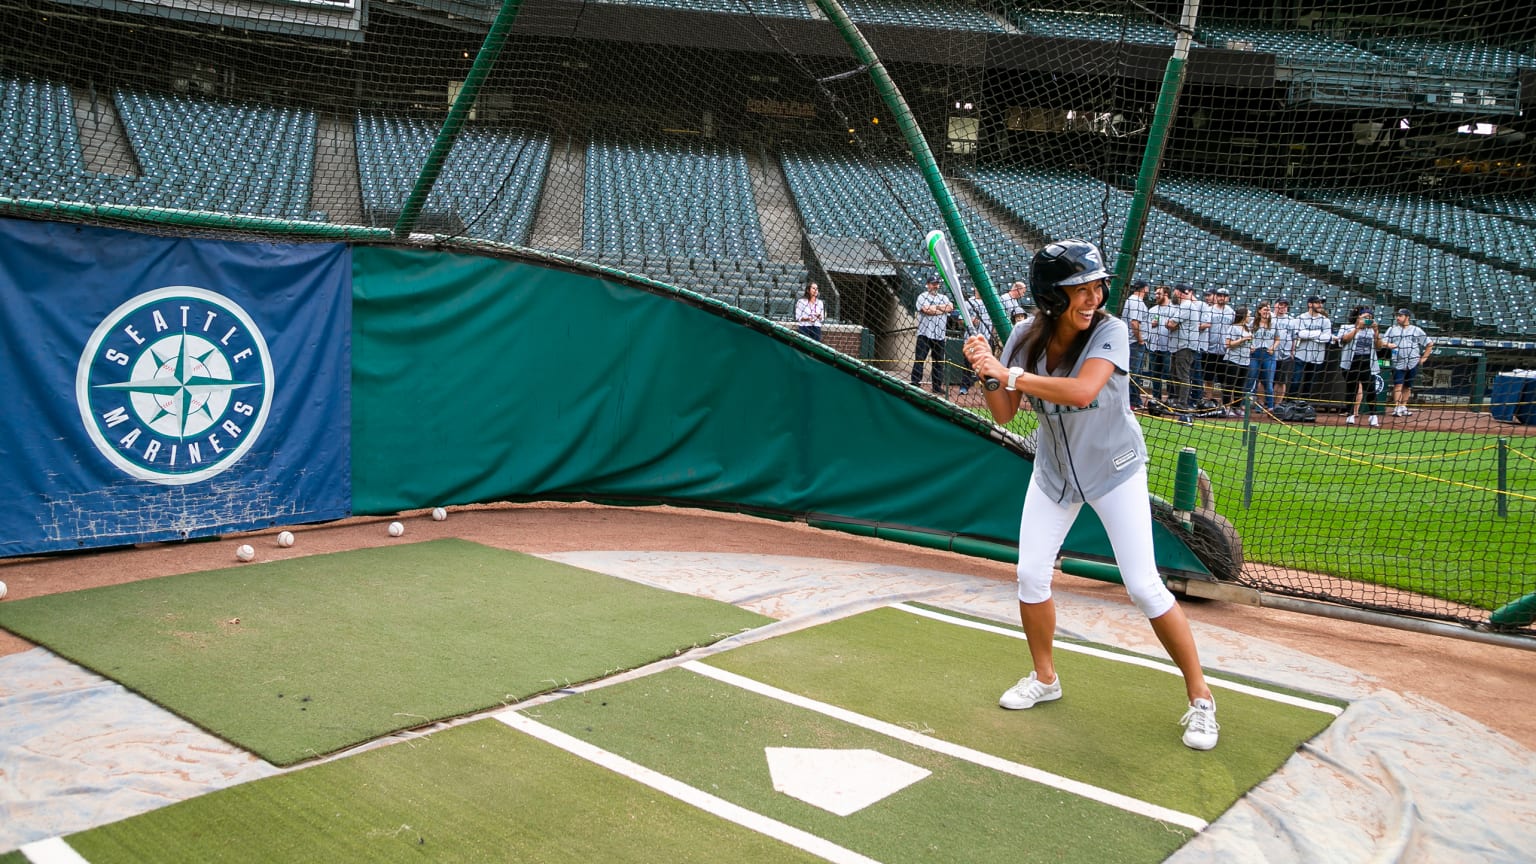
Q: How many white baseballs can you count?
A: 5